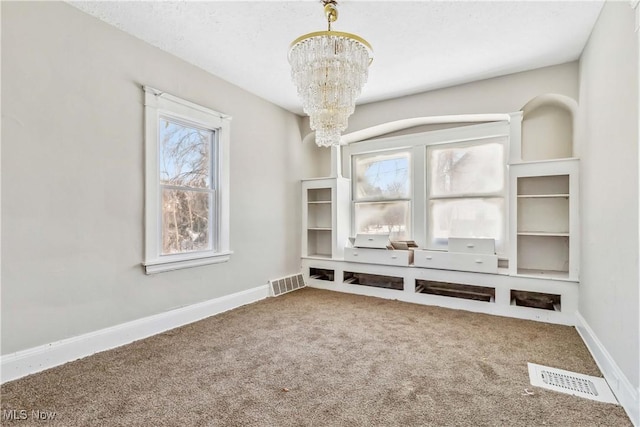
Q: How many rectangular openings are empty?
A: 4